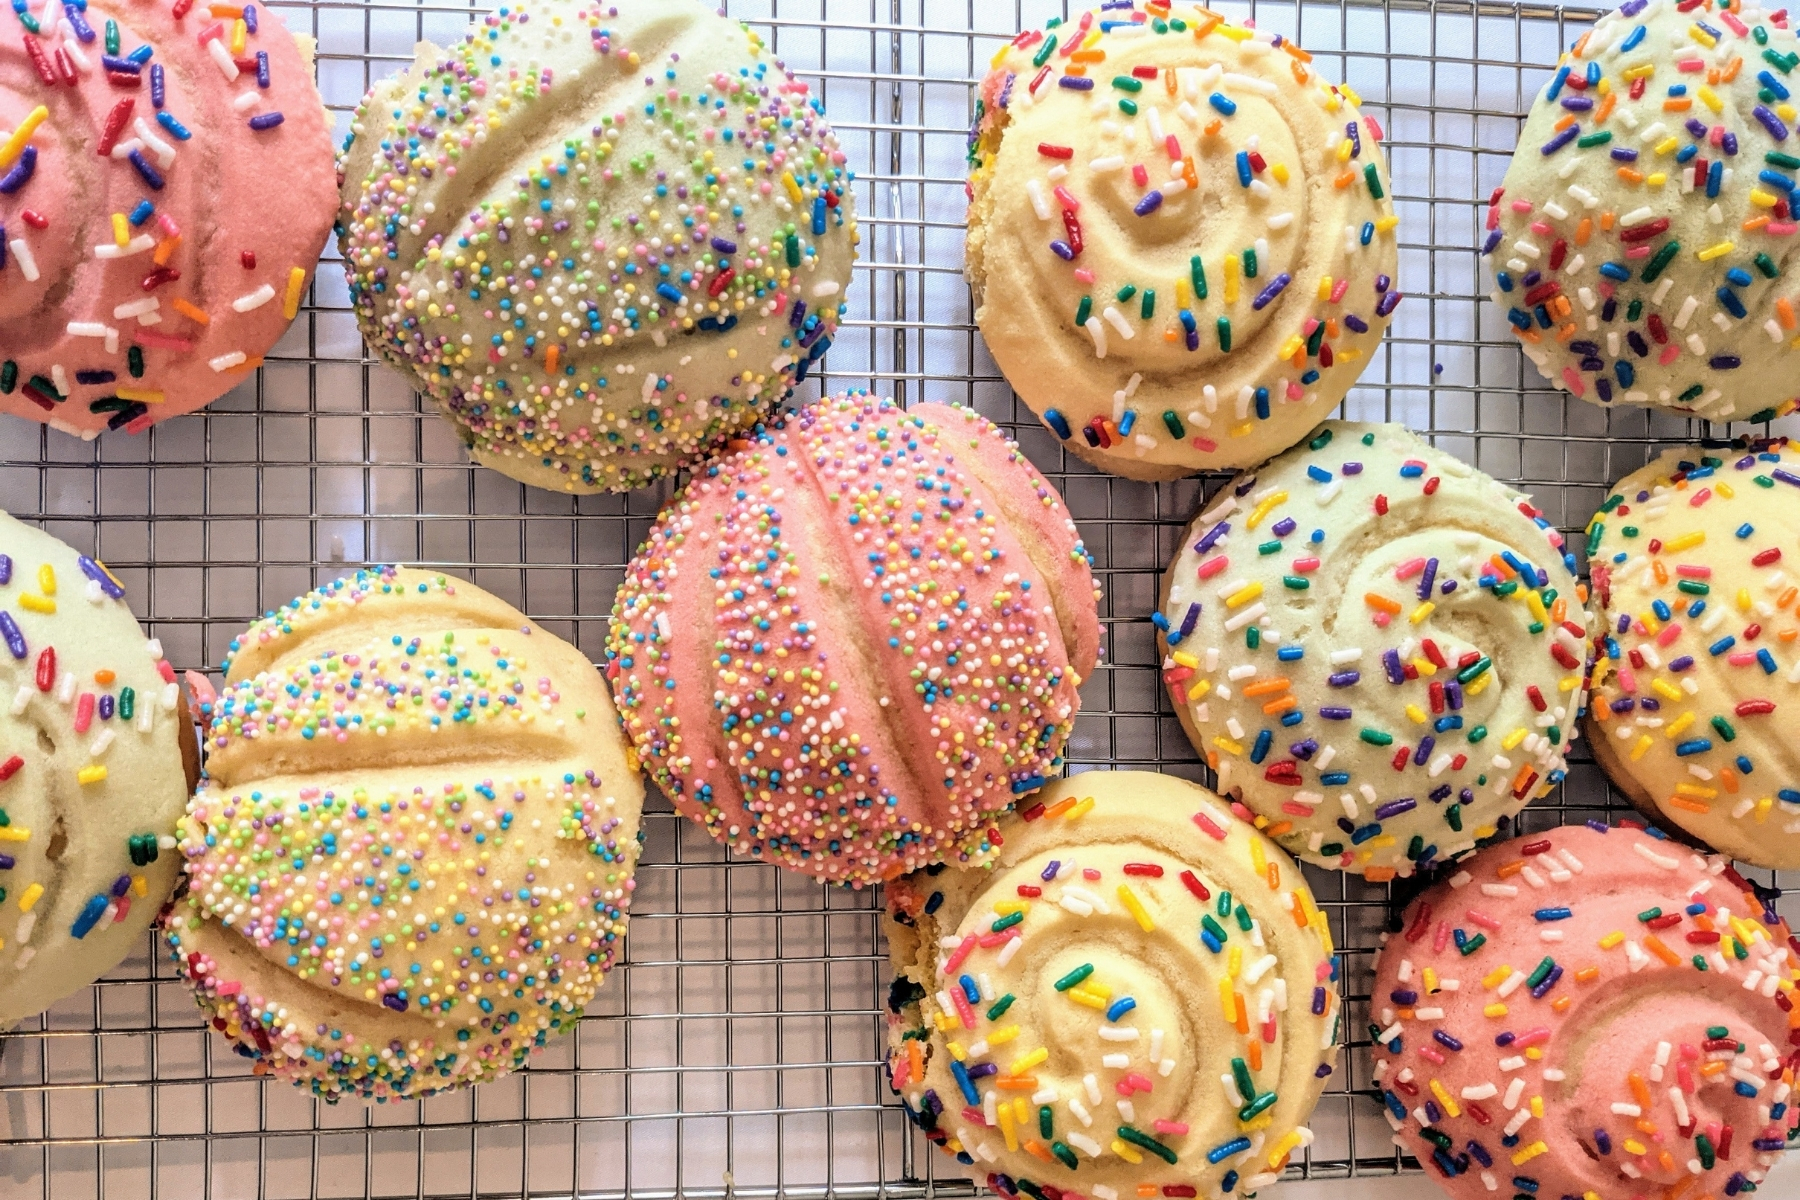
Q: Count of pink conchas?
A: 3